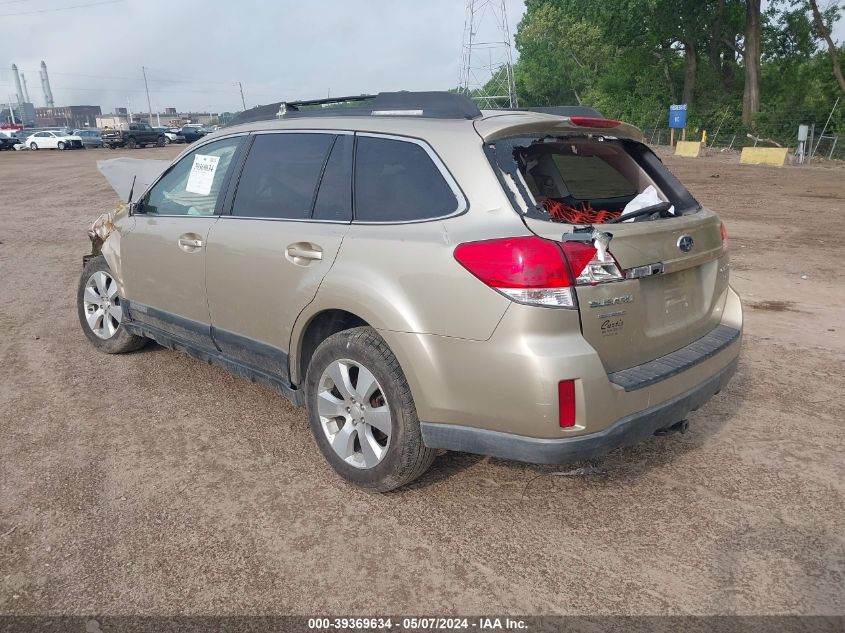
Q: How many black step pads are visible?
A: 1